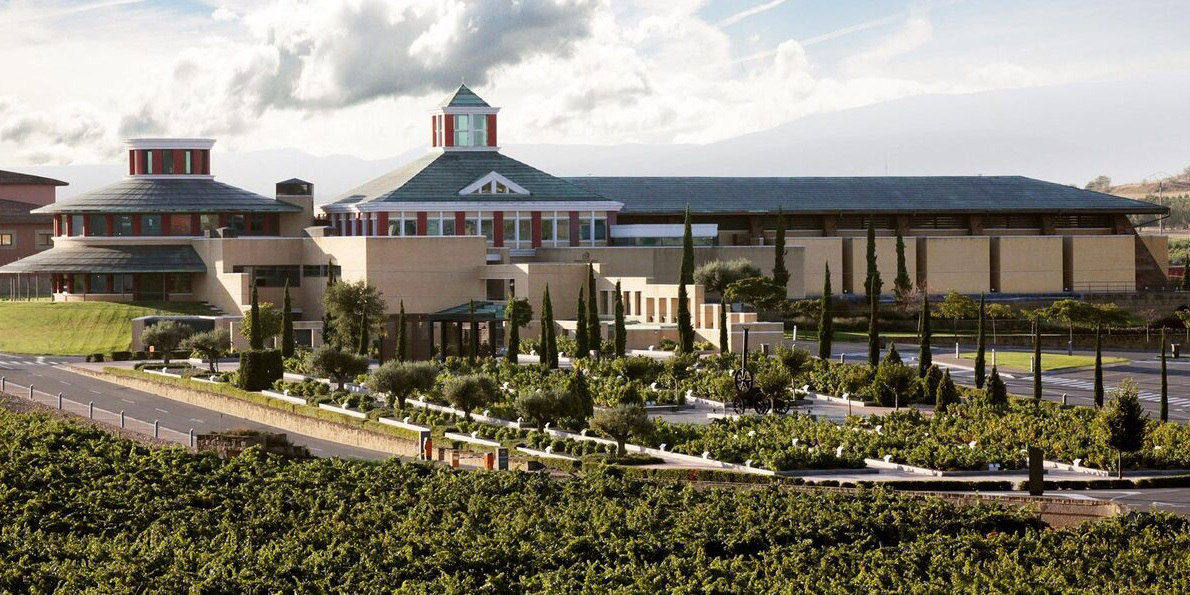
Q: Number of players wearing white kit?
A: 0